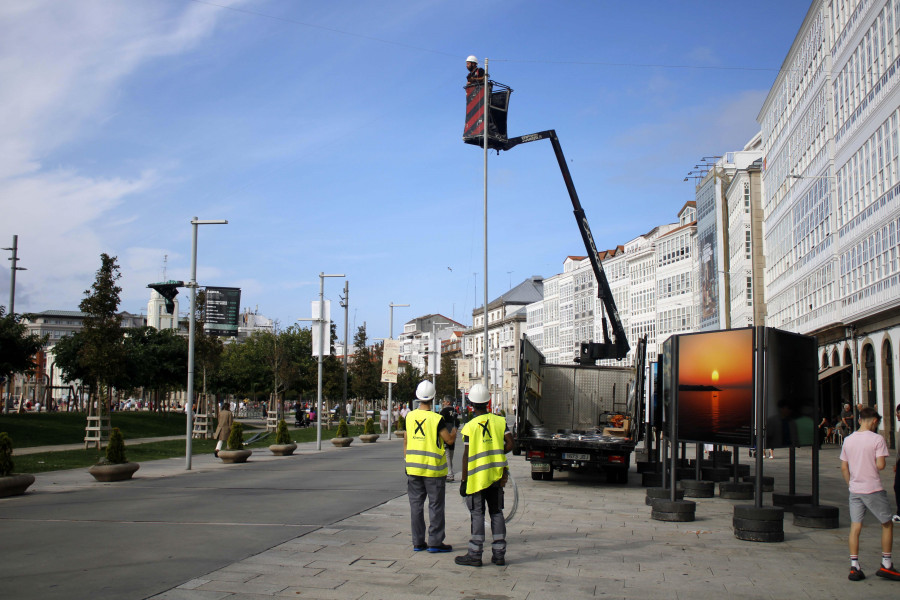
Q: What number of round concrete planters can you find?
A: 7